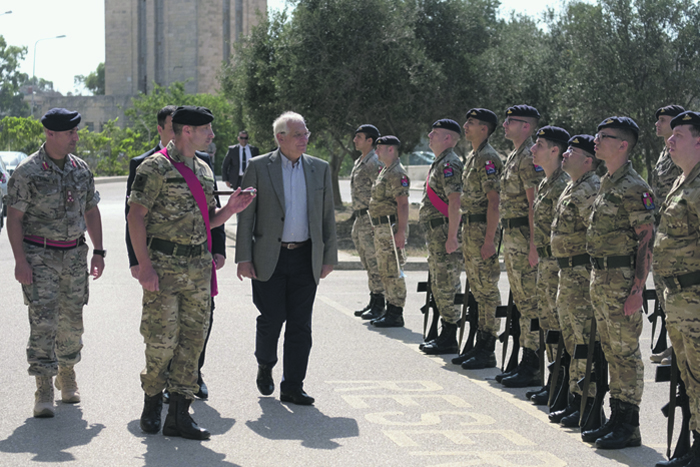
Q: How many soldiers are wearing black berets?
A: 12